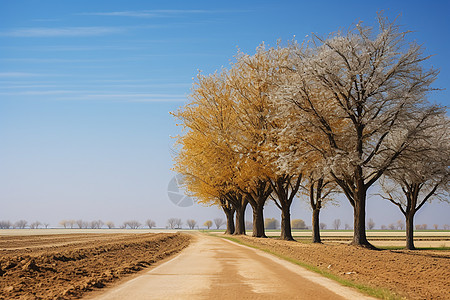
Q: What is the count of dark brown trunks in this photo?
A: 7